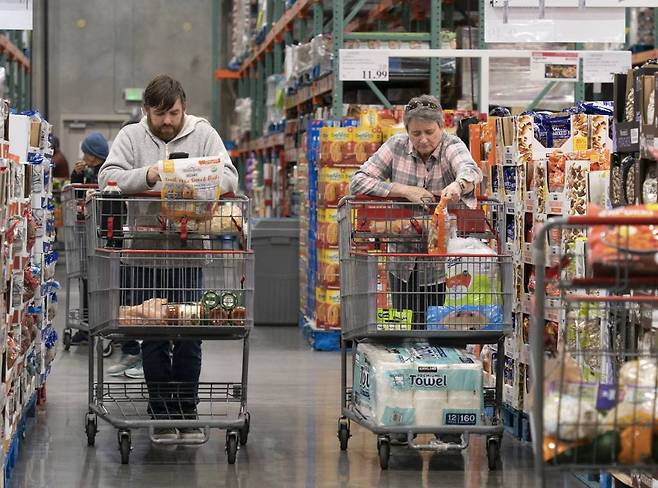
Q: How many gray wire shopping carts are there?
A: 4